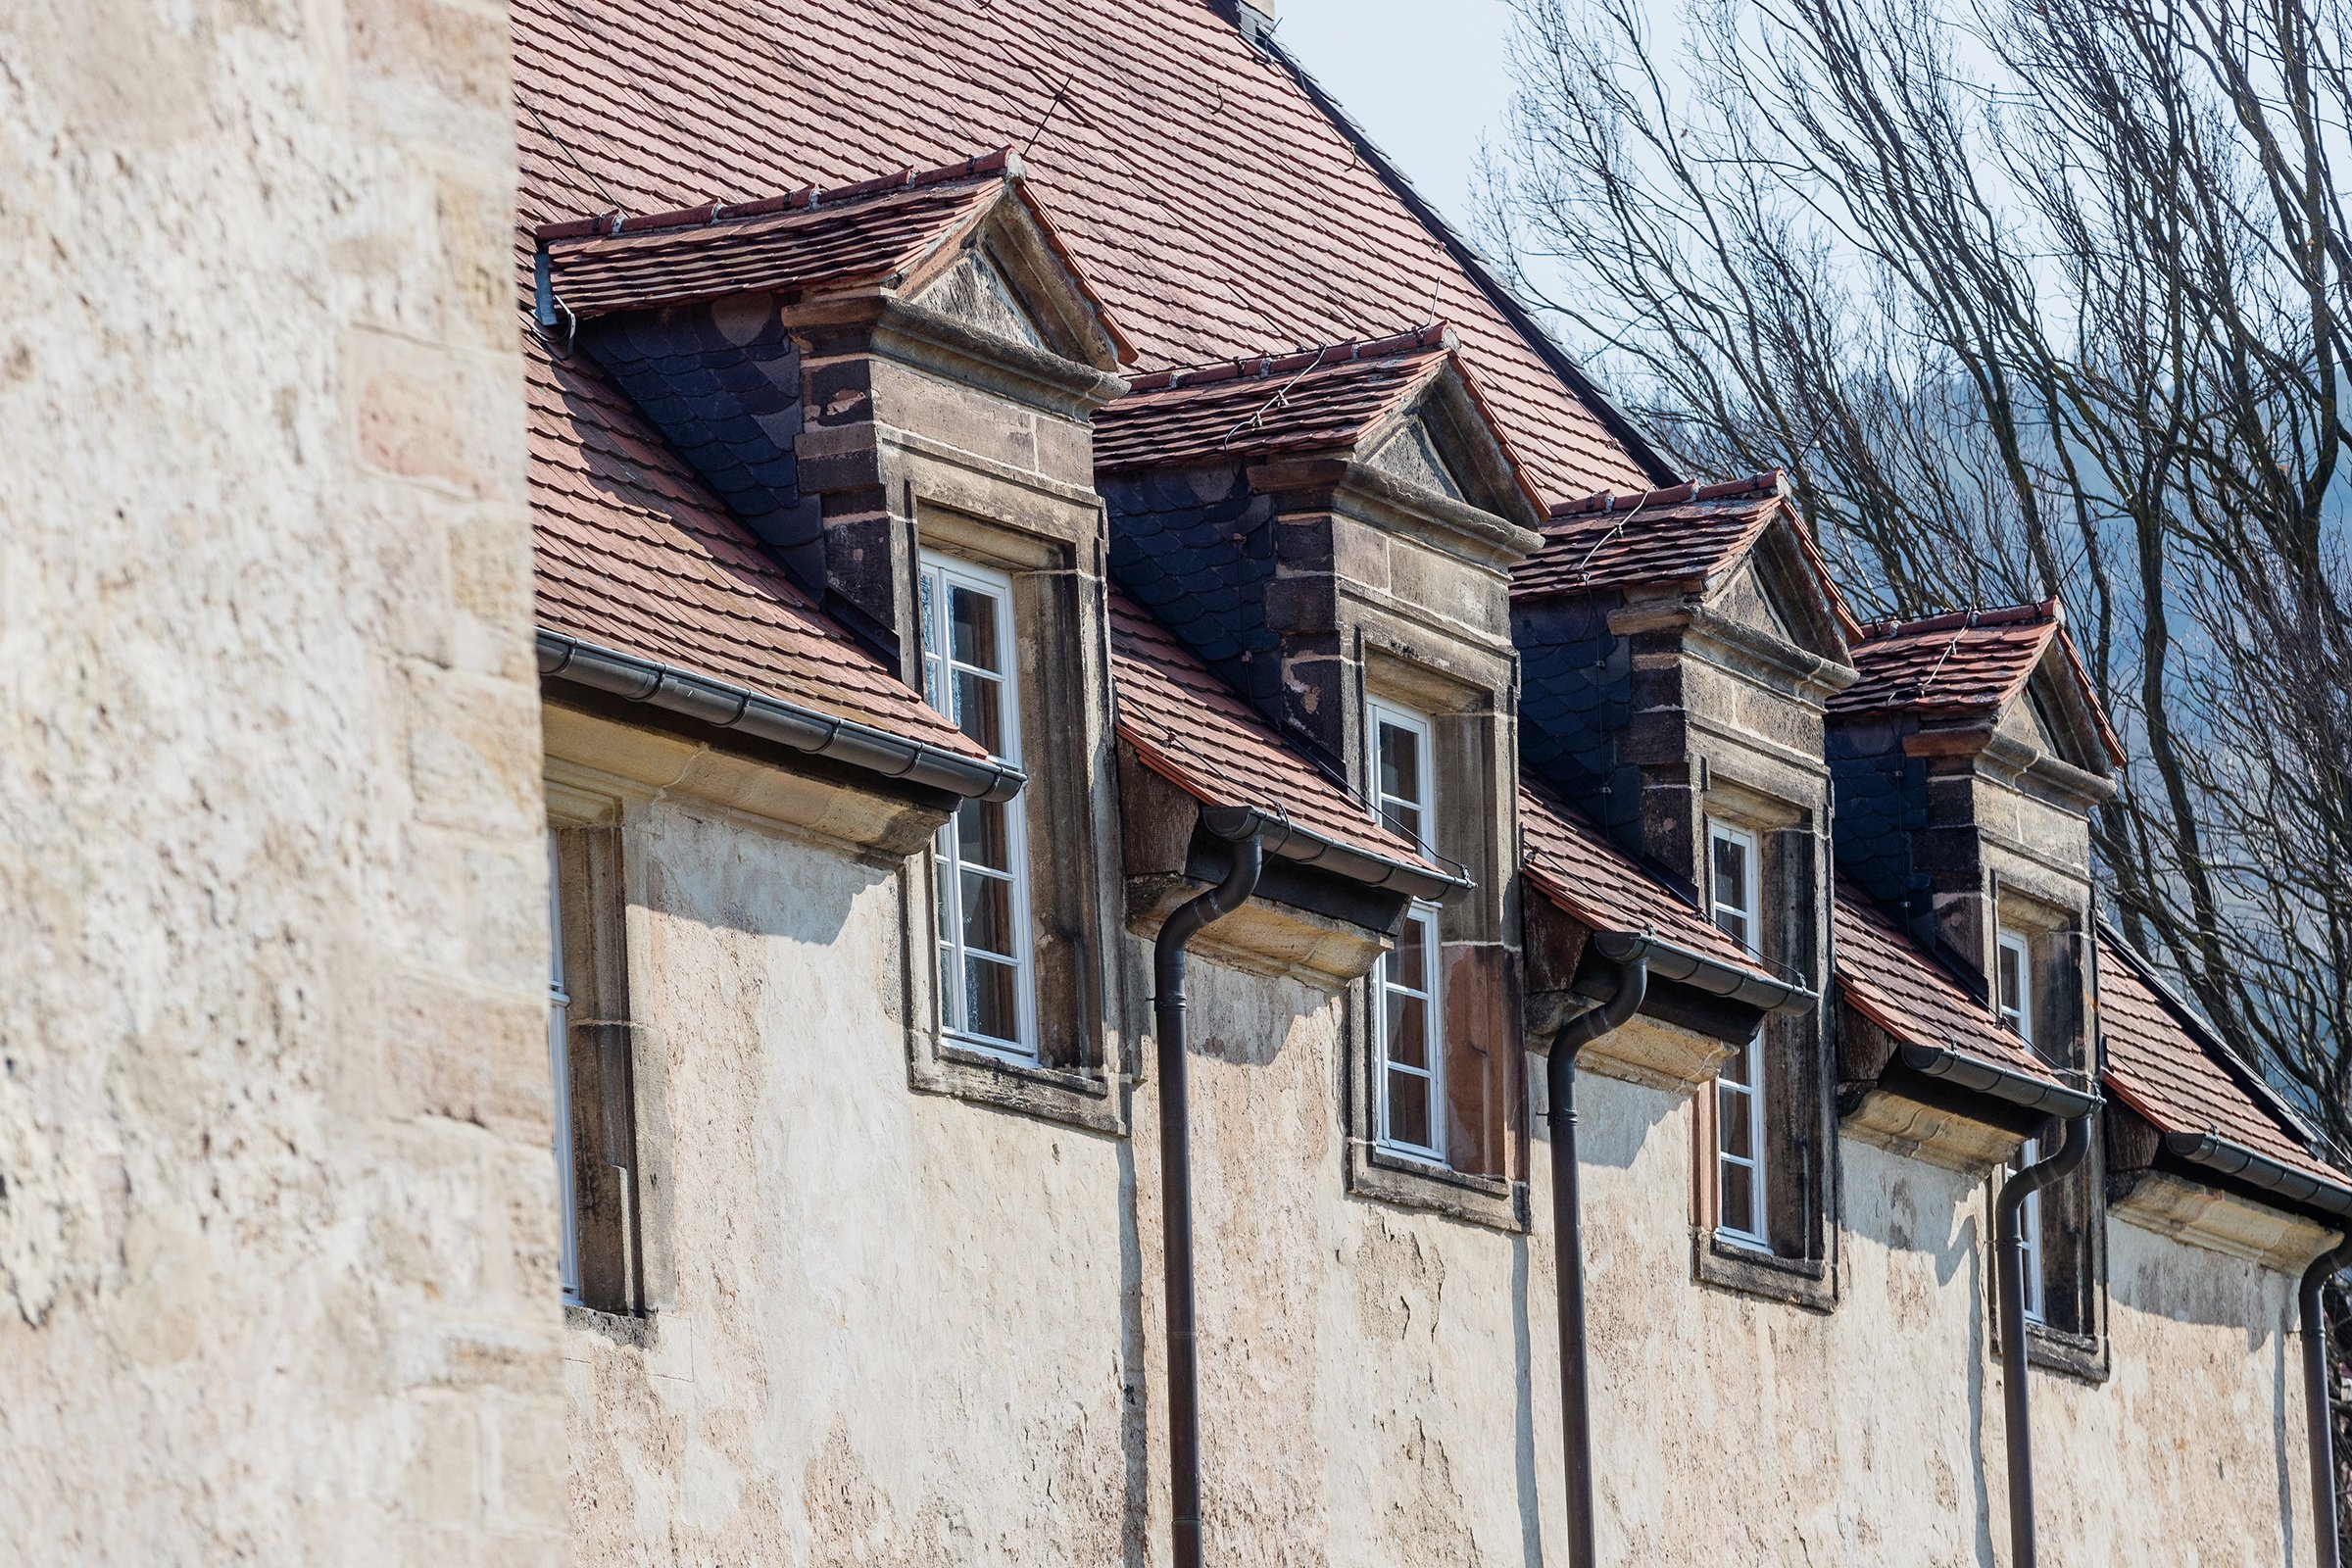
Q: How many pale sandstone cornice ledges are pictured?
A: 5